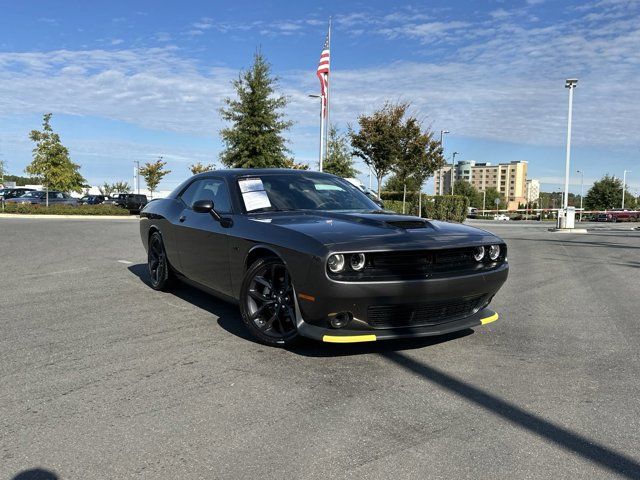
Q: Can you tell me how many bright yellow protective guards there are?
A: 2